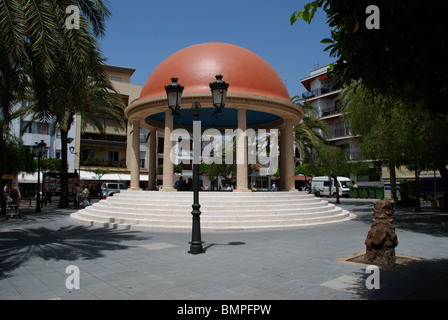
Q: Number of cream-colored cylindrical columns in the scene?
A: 6